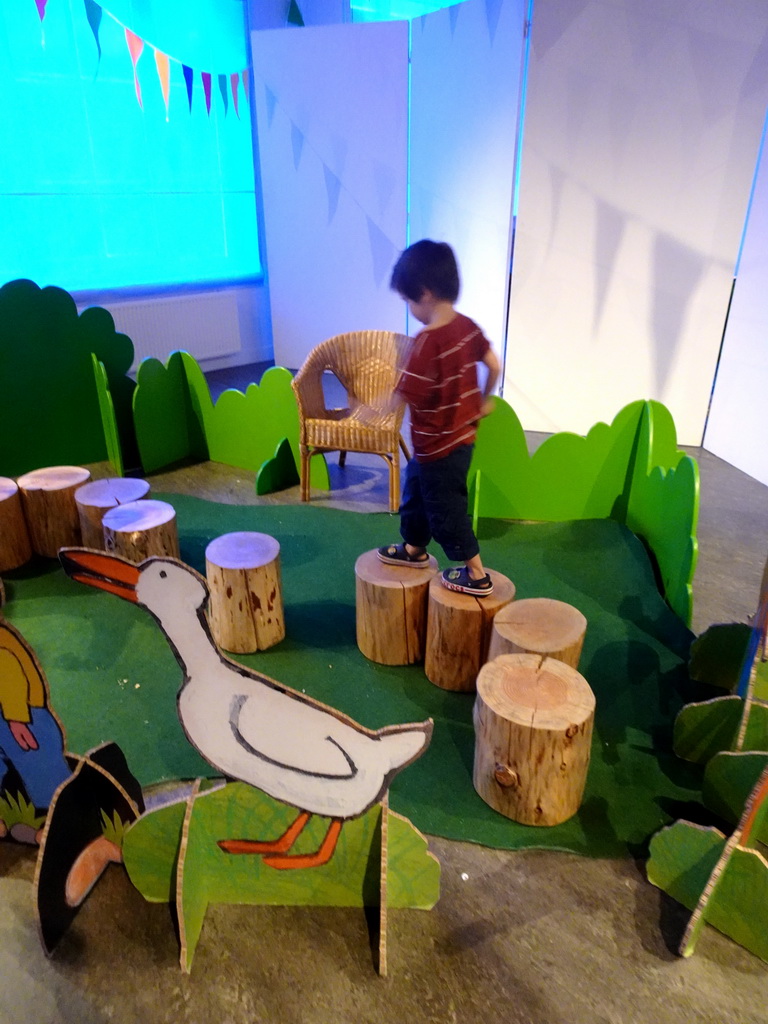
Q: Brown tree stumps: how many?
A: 9